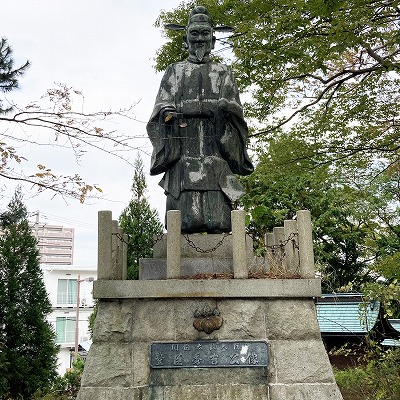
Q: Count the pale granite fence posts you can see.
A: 10